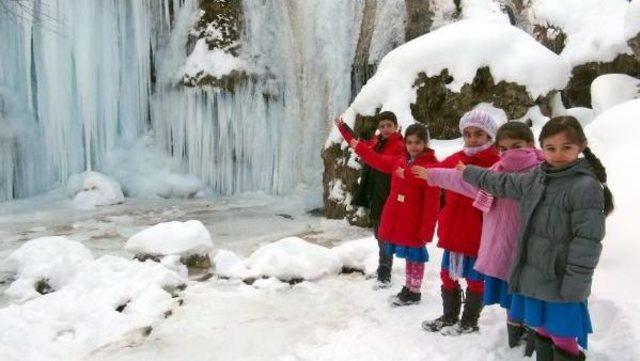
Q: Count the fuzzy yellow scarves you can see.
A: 0